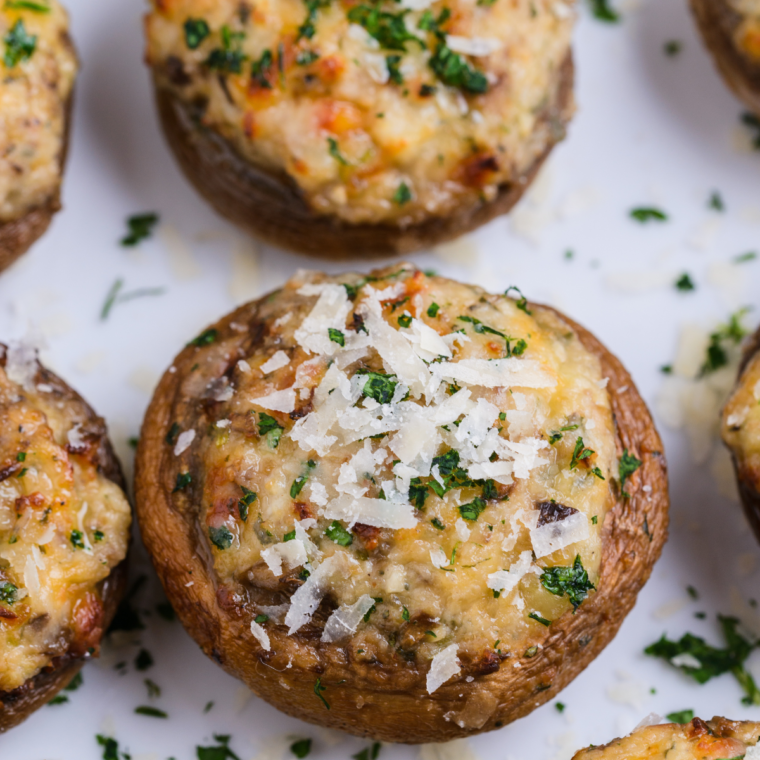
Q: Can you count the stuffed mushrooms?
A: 7